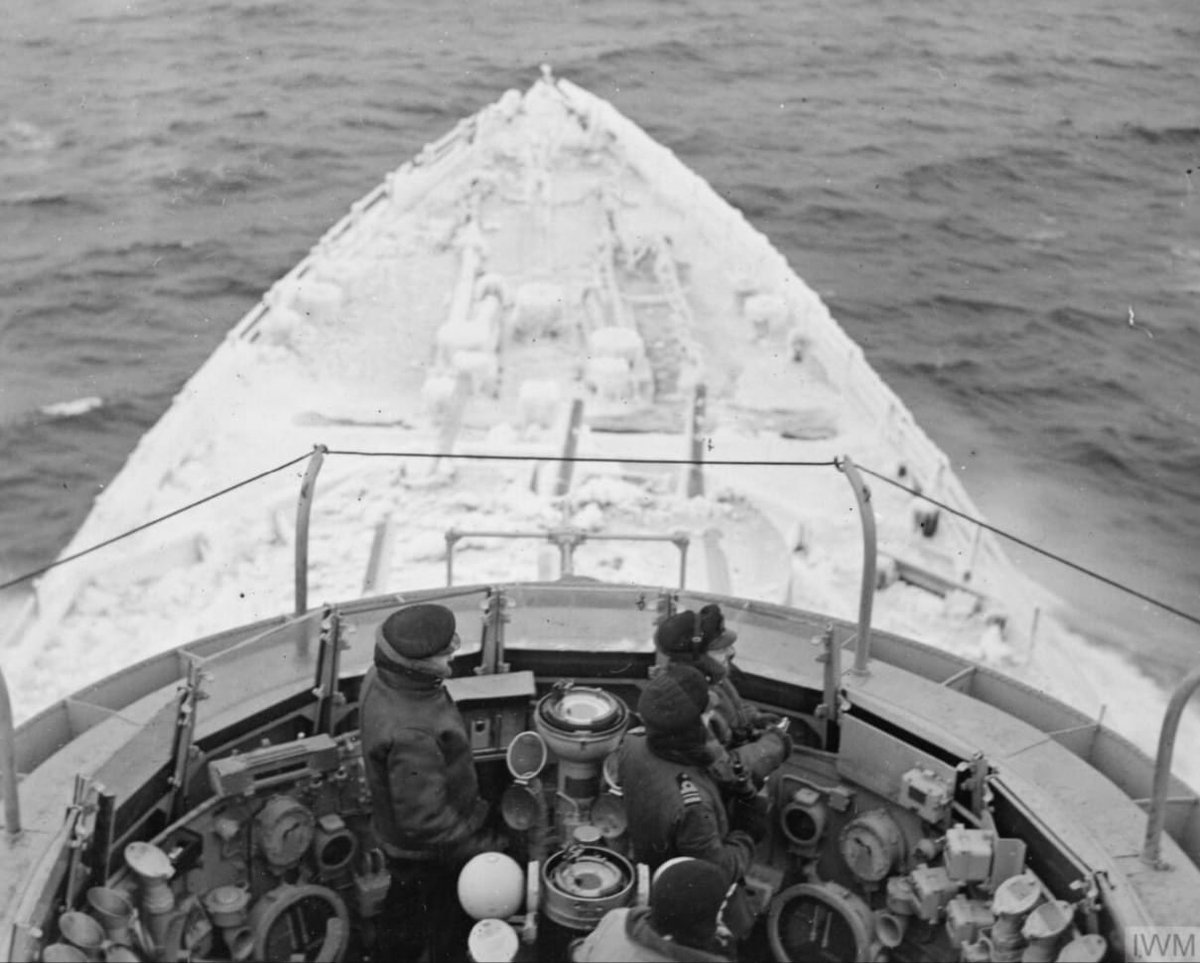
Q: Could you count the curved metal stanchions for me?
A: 4